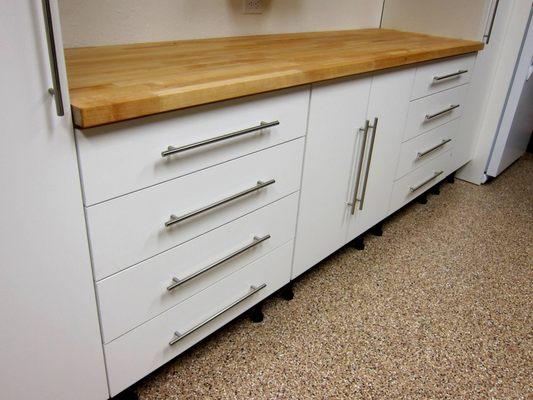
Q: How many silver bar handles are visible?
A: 12